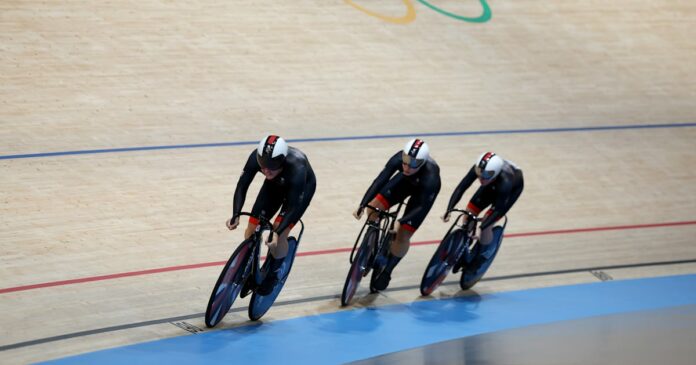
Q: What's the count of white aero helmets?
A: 3